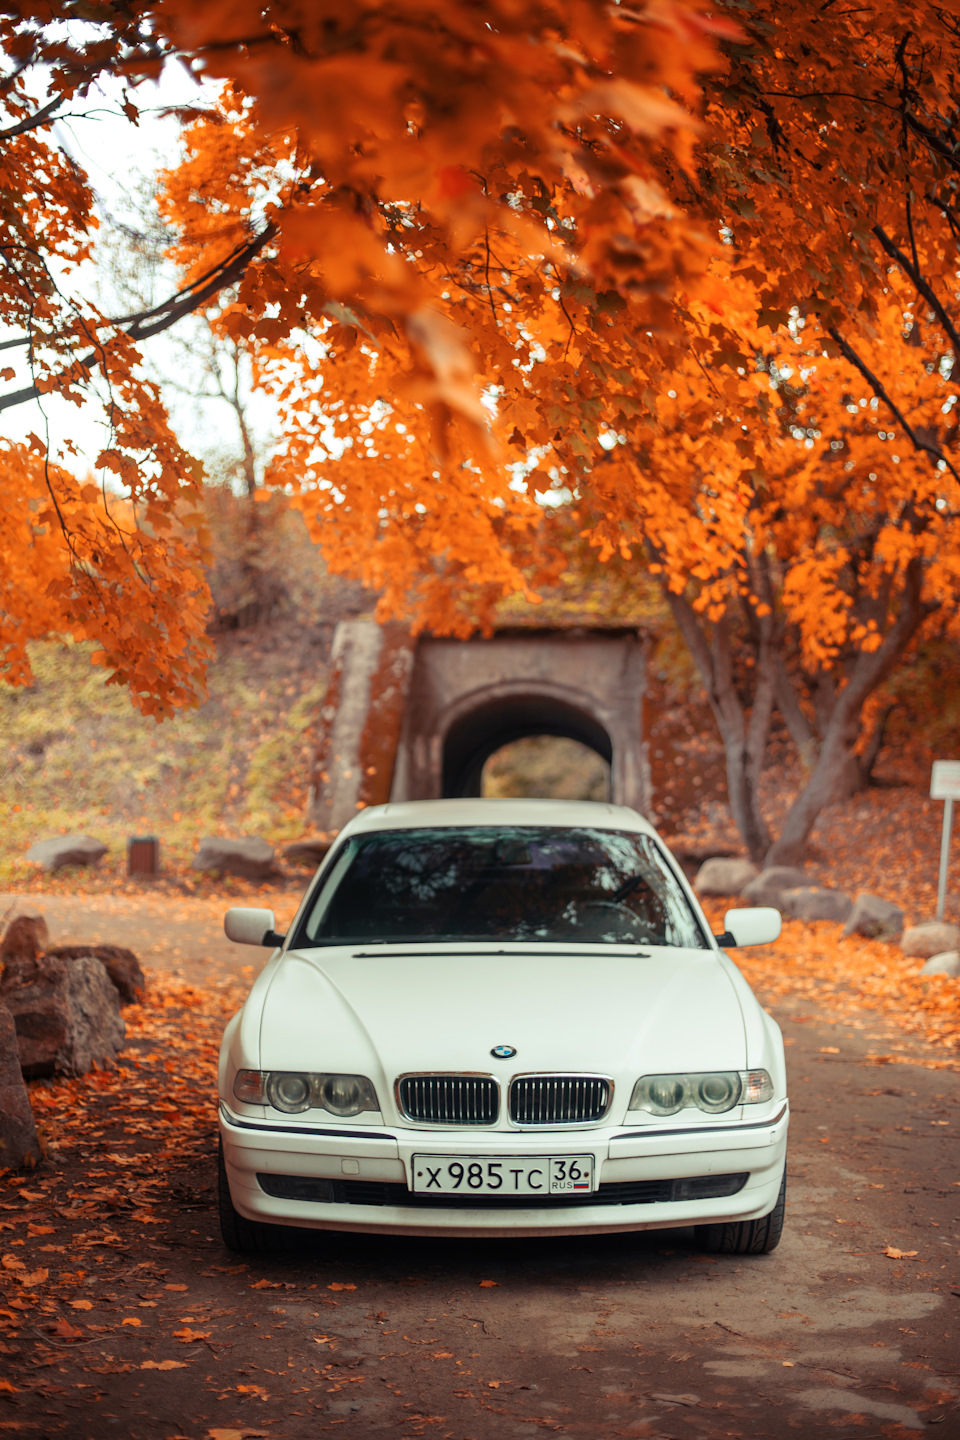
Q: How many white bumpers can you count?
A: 1